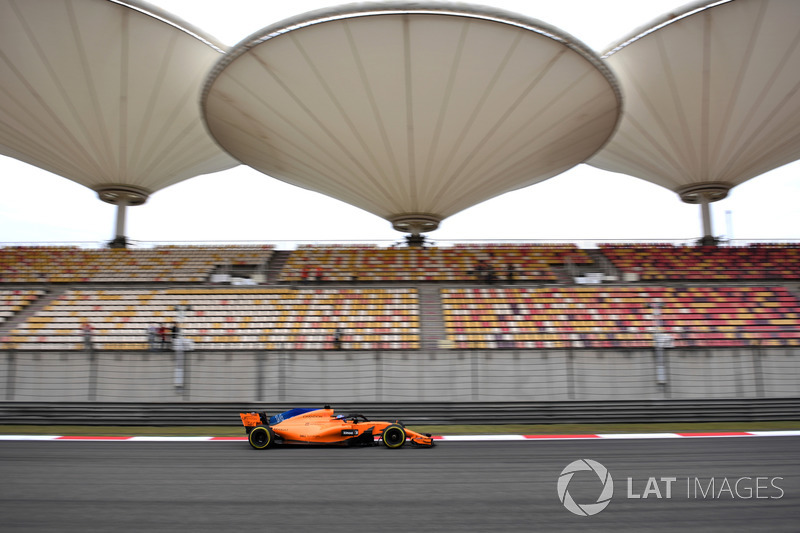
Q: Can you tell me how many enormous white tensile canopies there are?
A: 3